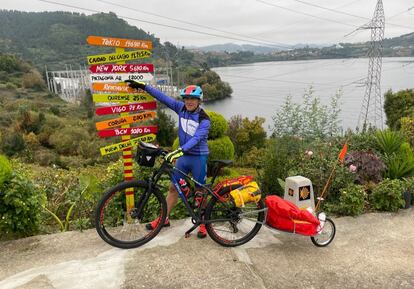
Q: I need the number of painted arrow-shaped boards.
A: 10